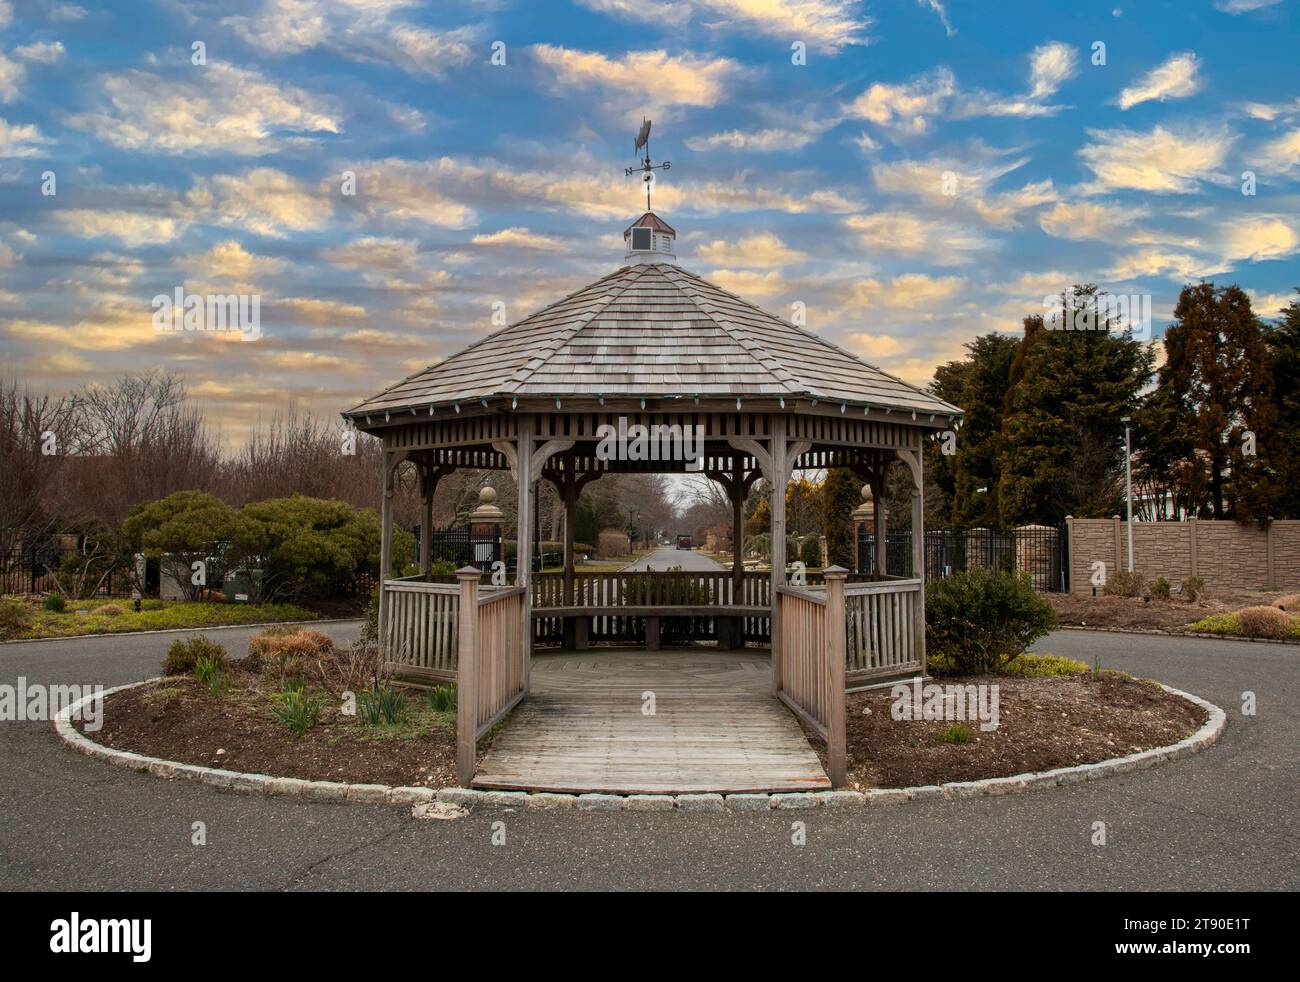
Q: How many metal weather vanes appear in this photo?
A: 1